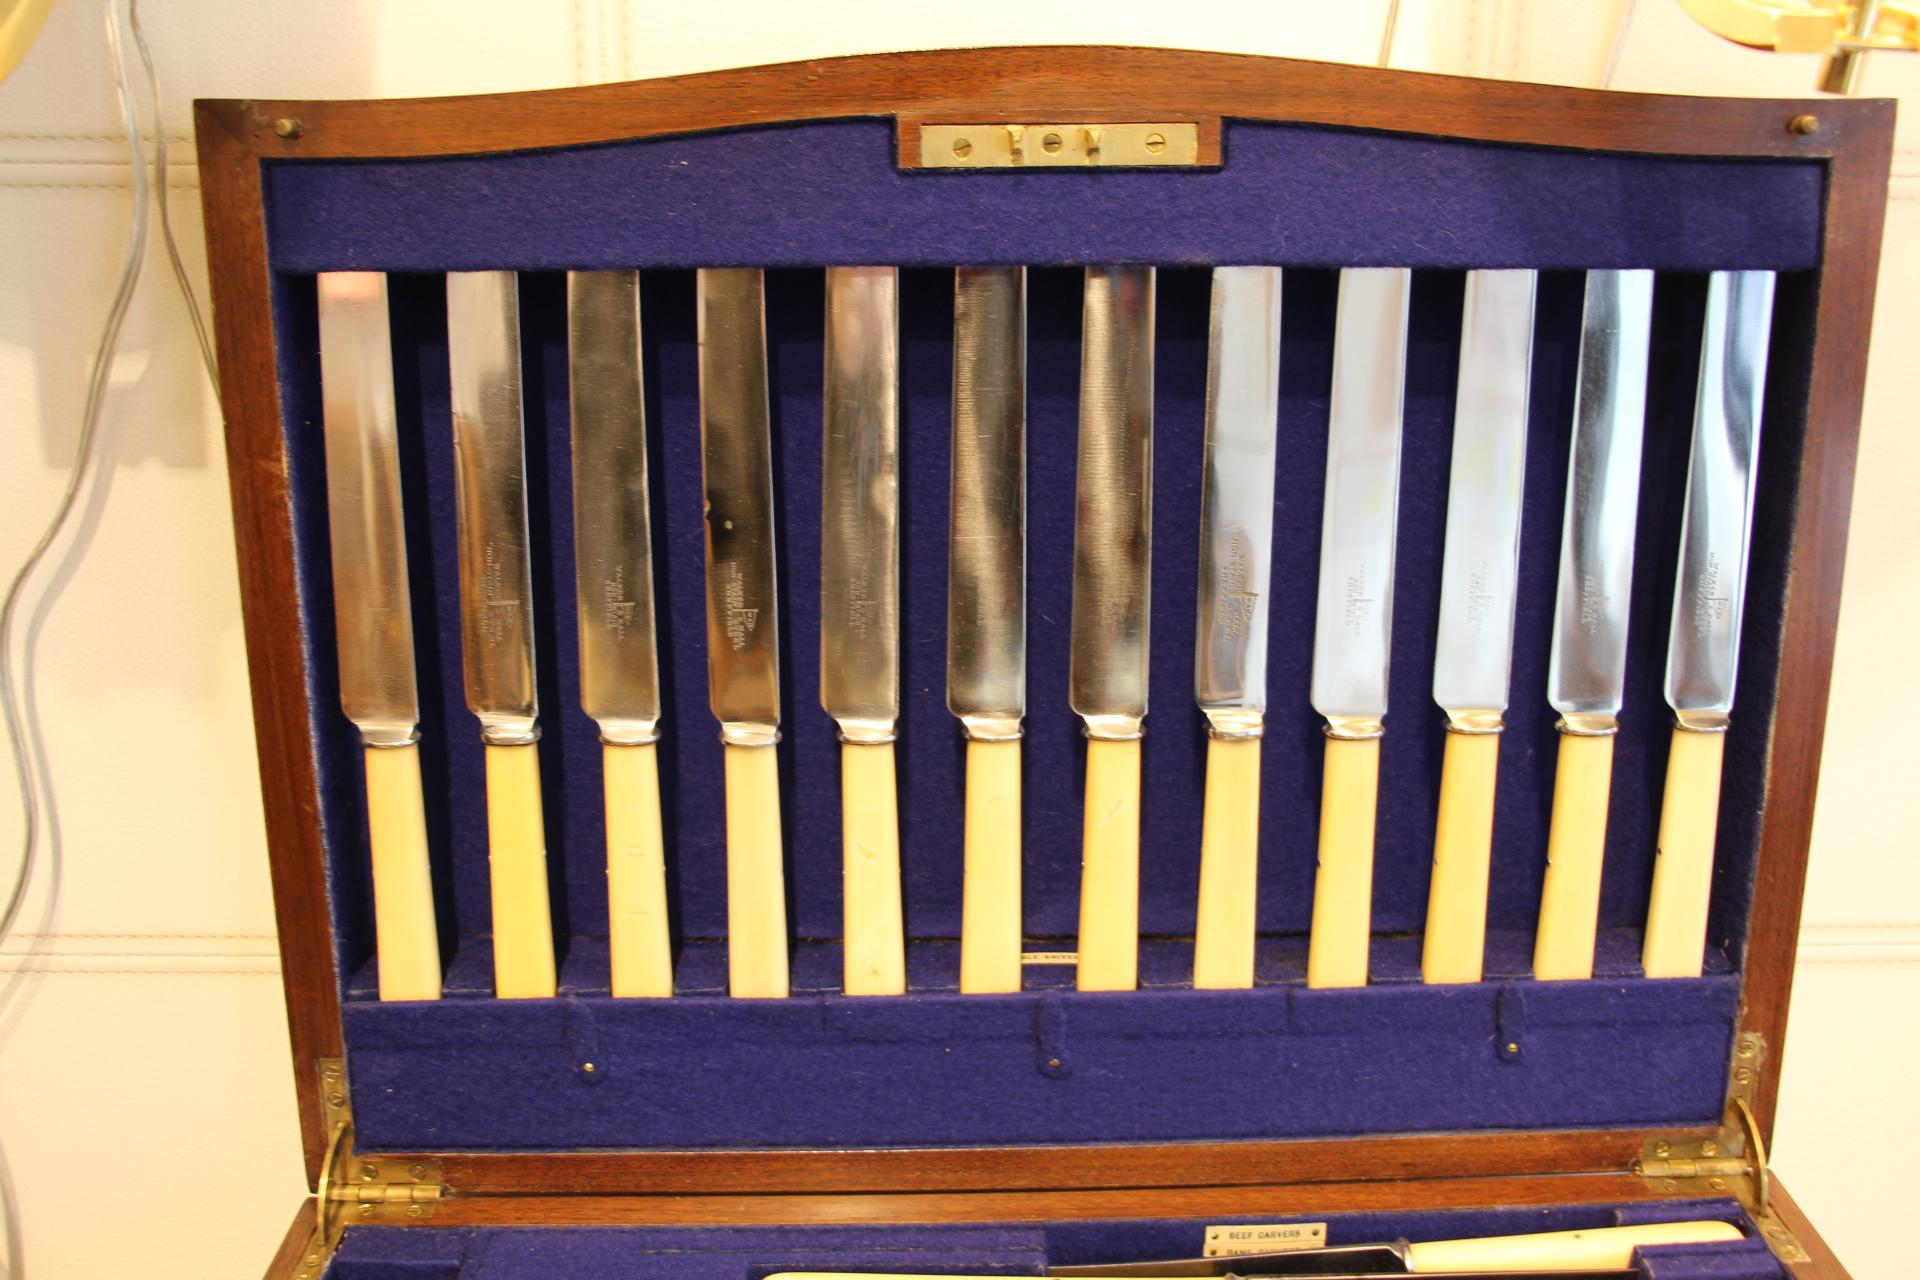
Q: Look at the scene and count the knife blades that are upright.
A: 12